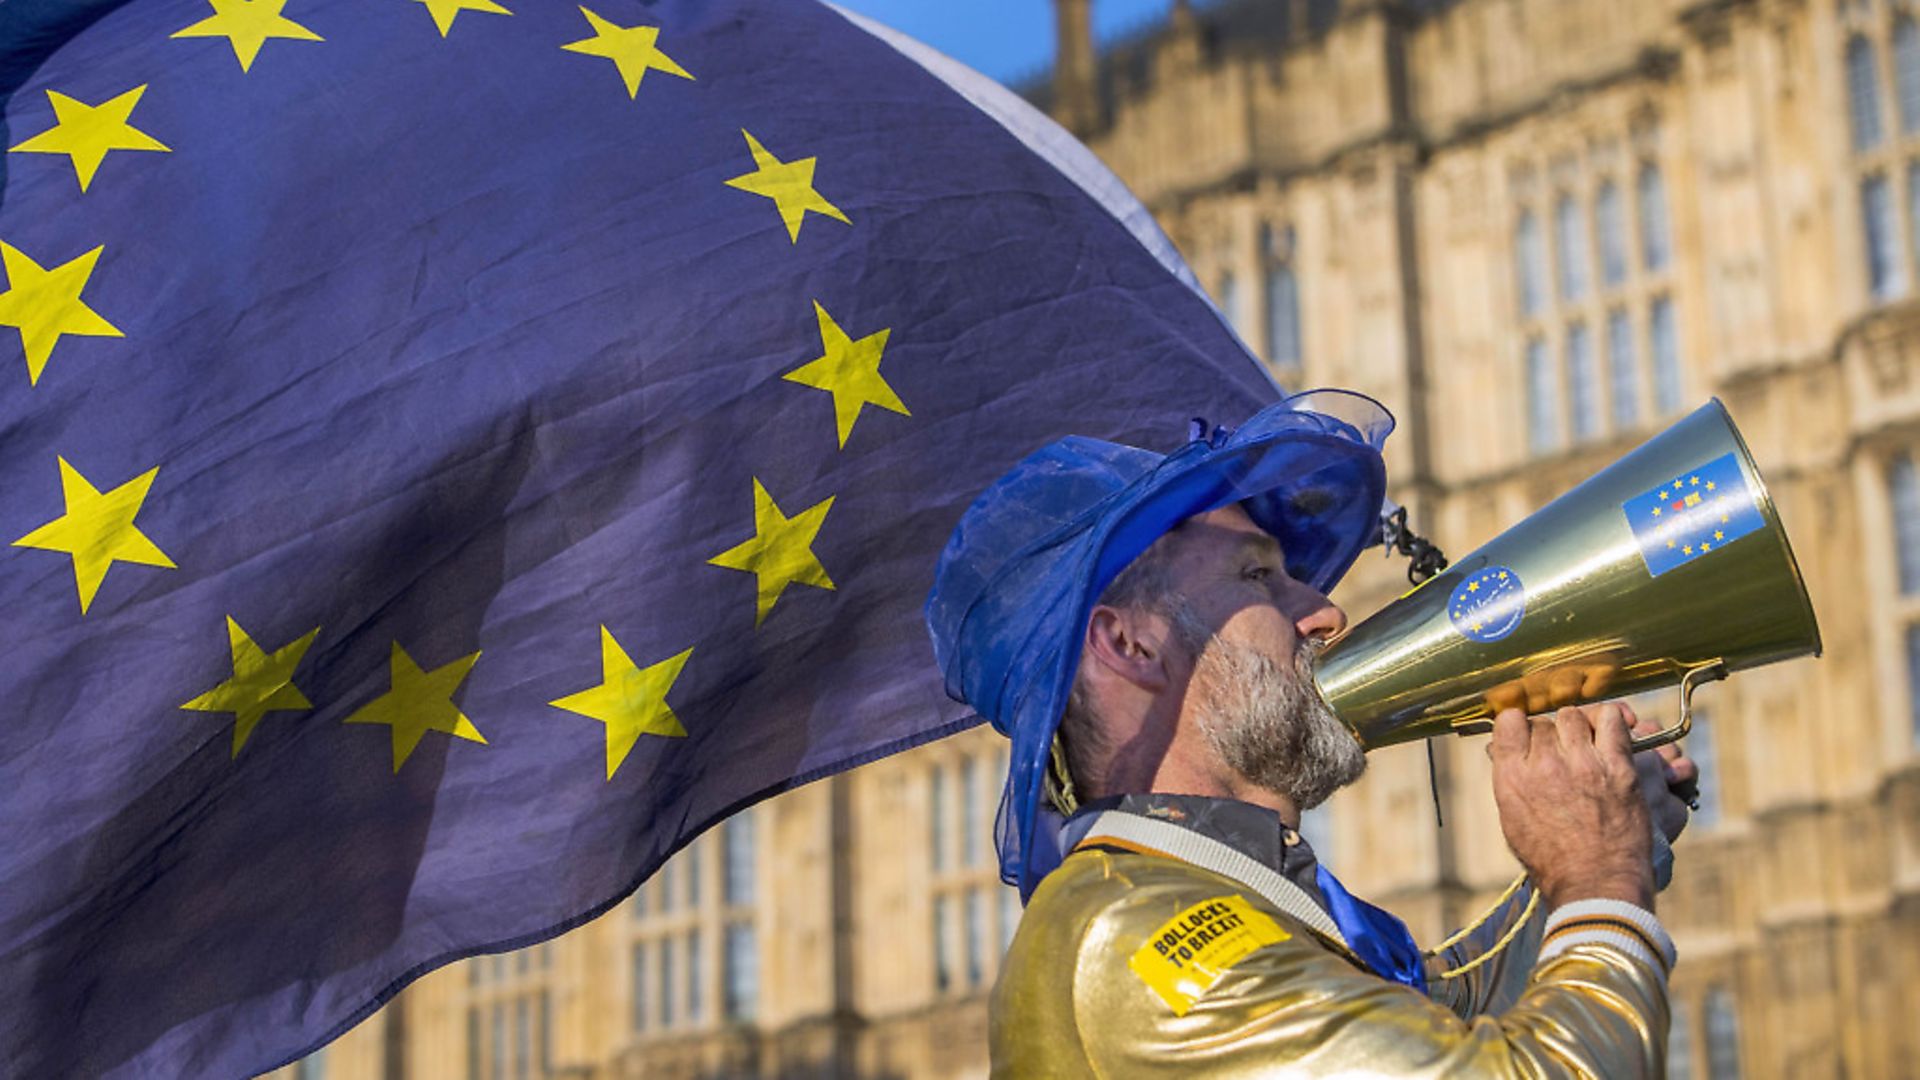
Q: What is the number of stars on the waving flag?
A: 12